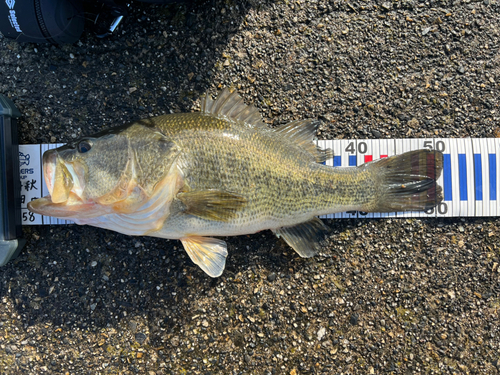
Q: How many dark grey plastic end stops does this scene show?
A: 1